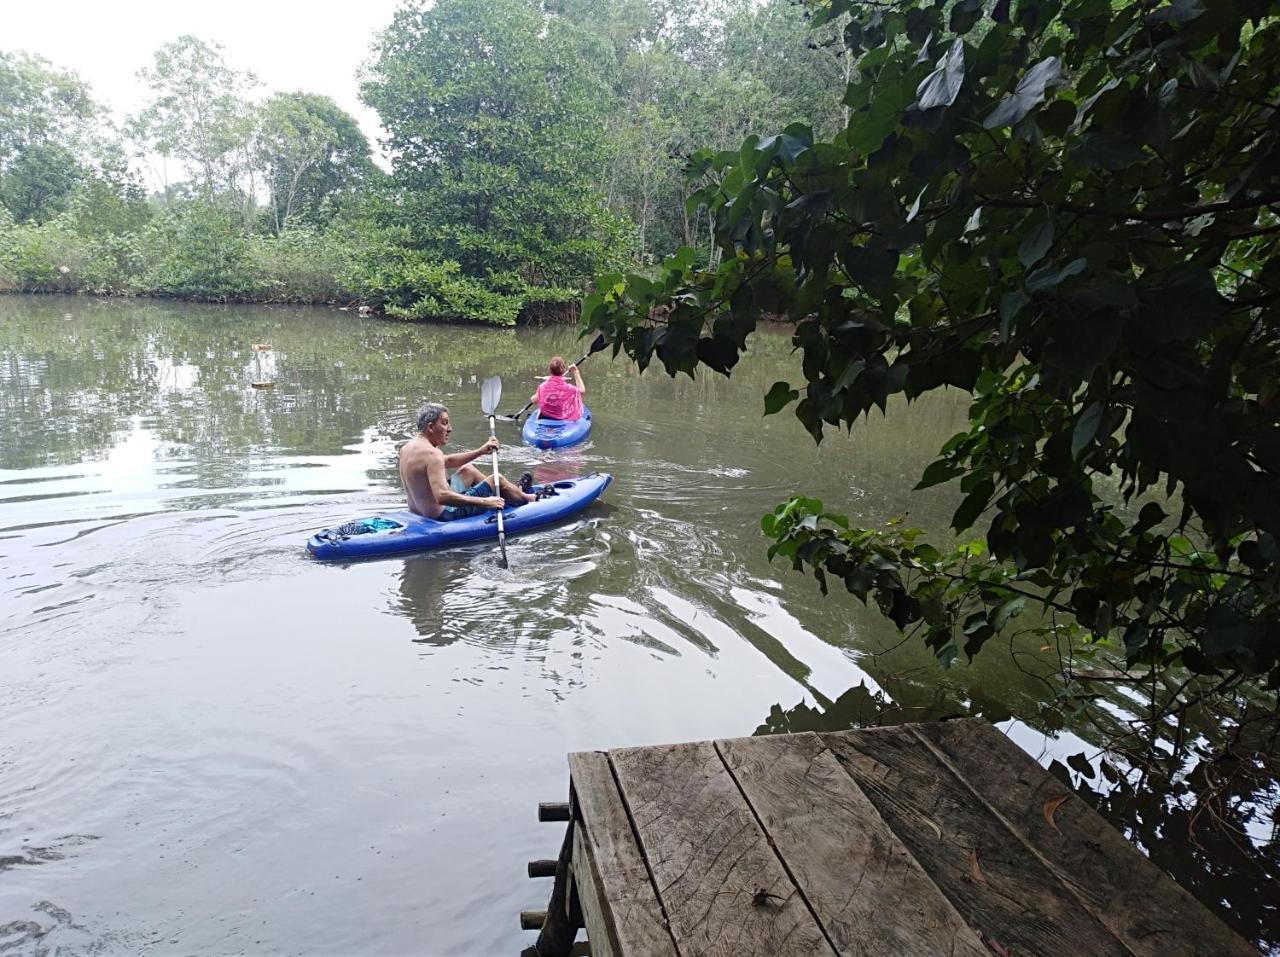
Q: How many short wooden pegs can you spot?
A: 3